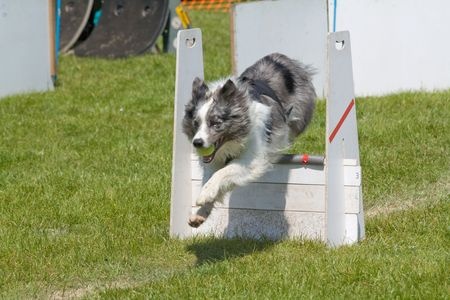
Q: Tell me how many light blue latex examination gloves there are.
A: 0